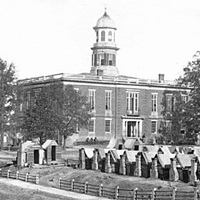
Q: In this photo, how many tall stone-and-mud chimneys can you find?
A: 8